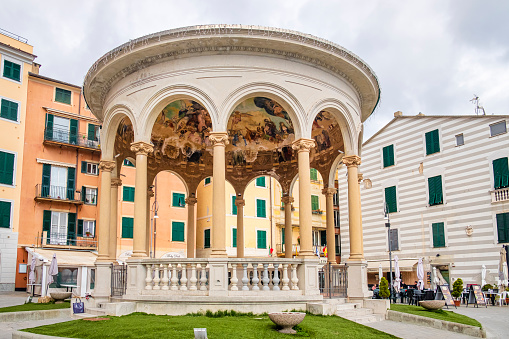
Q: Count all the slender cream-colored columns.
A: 12